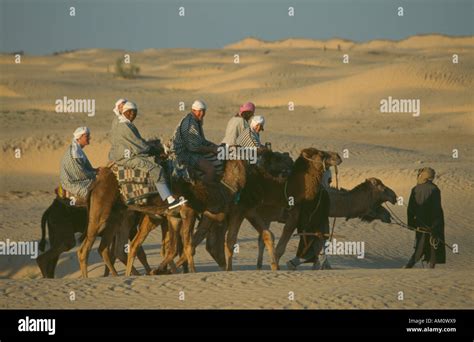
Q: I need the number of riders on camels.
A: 6